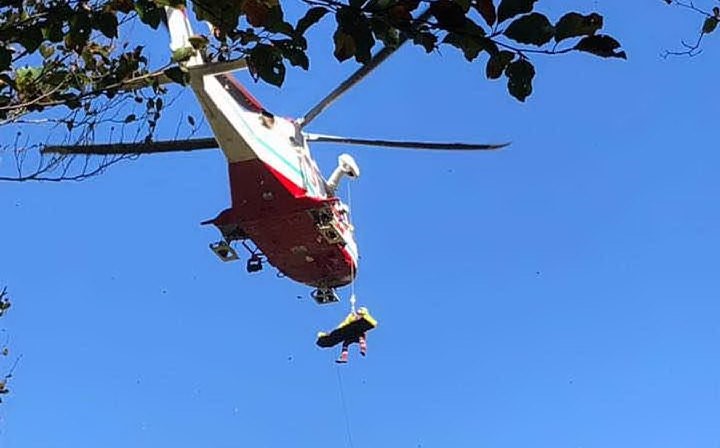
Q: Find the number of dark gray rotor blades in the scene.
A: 3